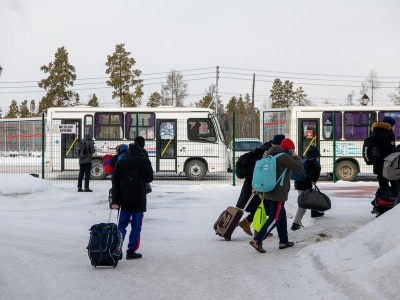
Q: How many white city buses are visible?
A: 2